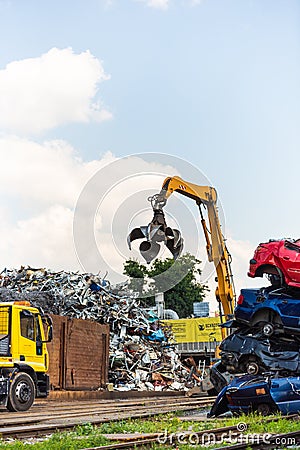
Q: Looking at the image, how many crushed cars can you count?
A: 4